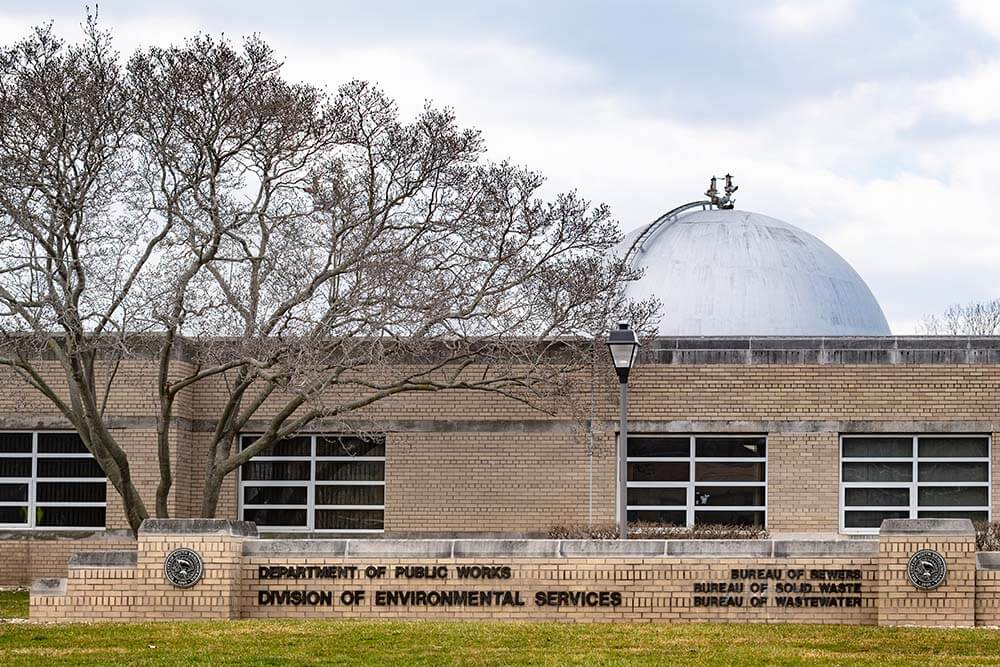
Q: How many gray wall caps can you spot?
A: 11